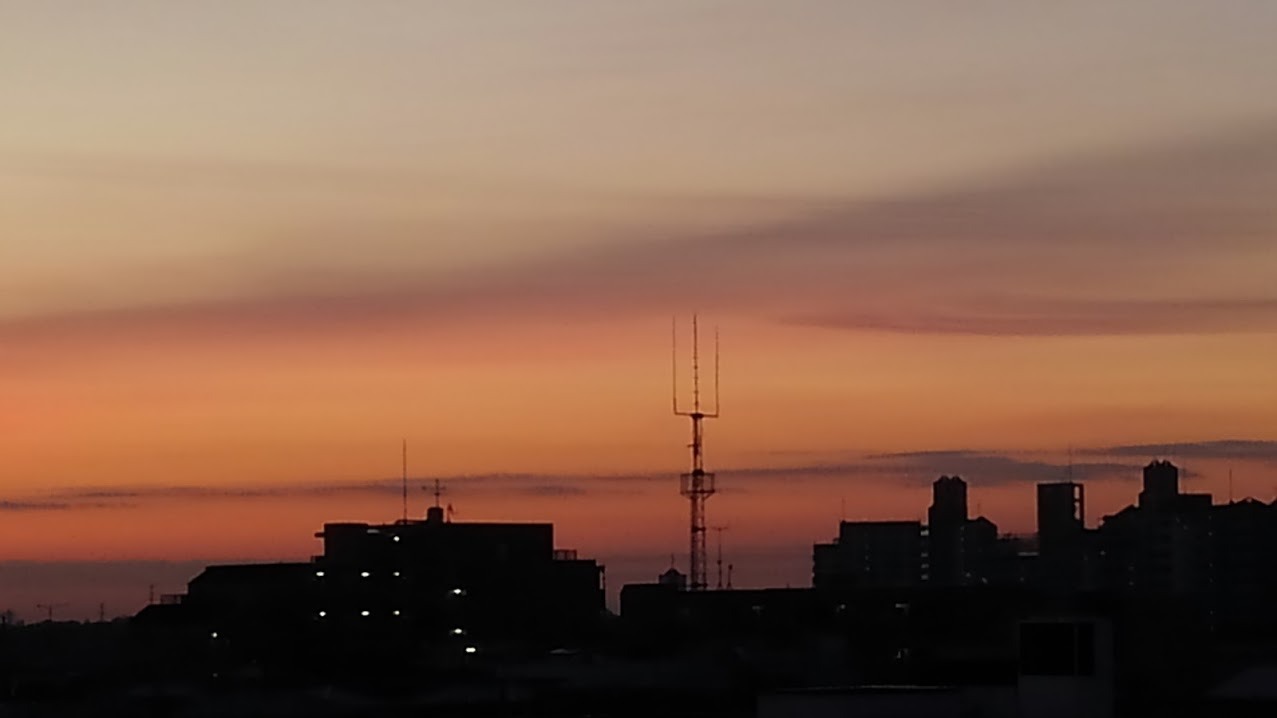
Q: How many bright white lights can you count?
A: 11